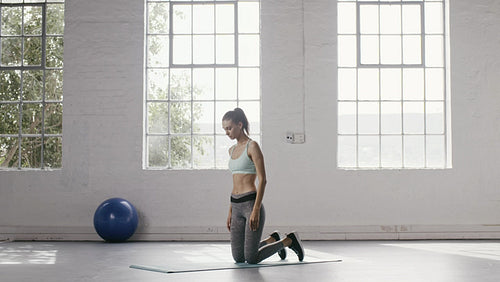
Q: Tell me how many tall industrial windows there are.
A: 3